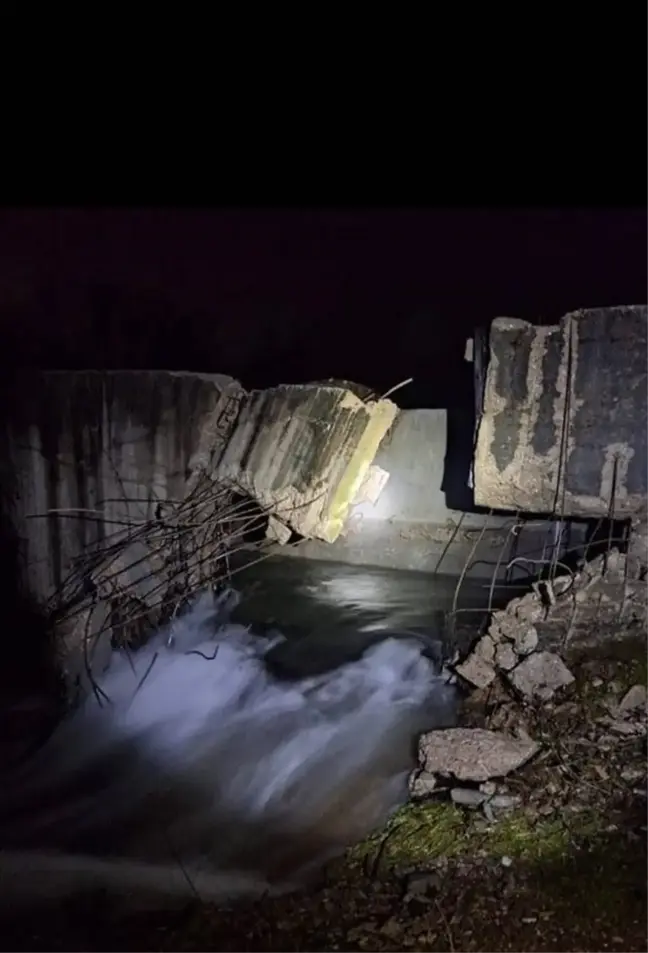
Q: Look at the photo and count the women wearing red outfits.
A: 0